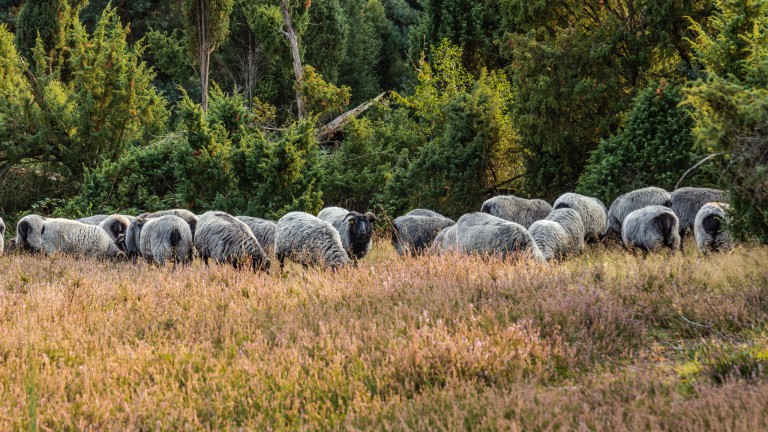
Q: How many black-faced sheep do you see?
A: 1